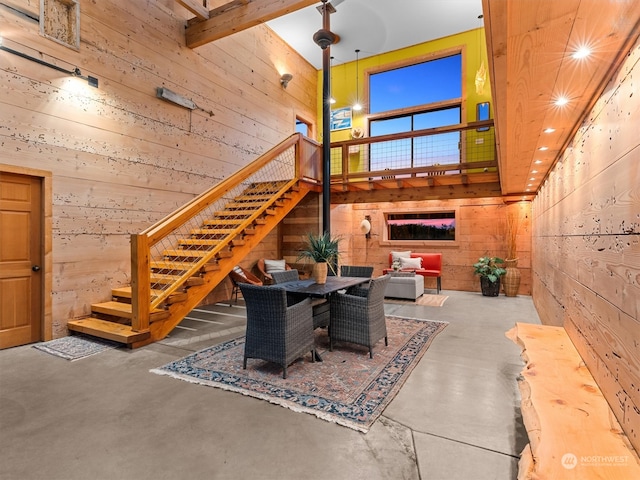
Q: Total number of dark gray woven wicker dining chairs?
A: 4